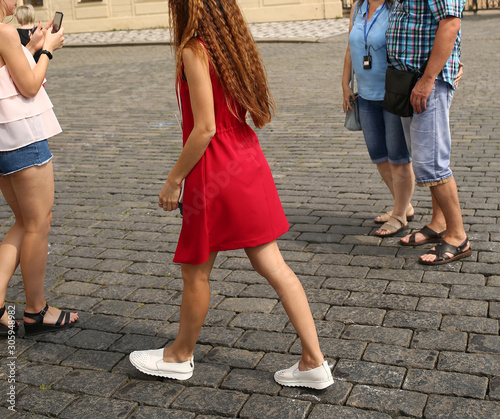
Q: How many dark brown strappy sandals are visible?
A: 2